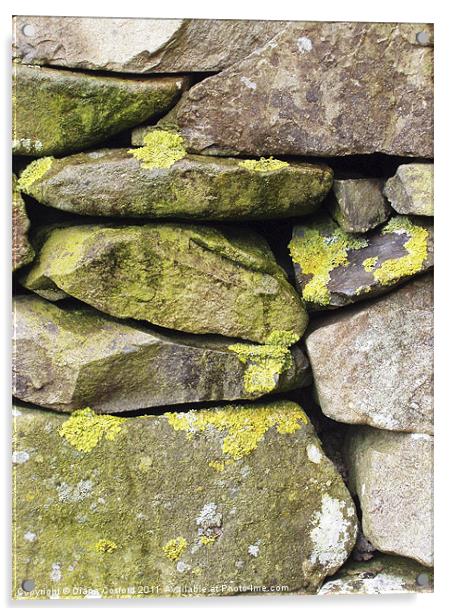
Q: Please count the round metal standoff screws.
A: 4